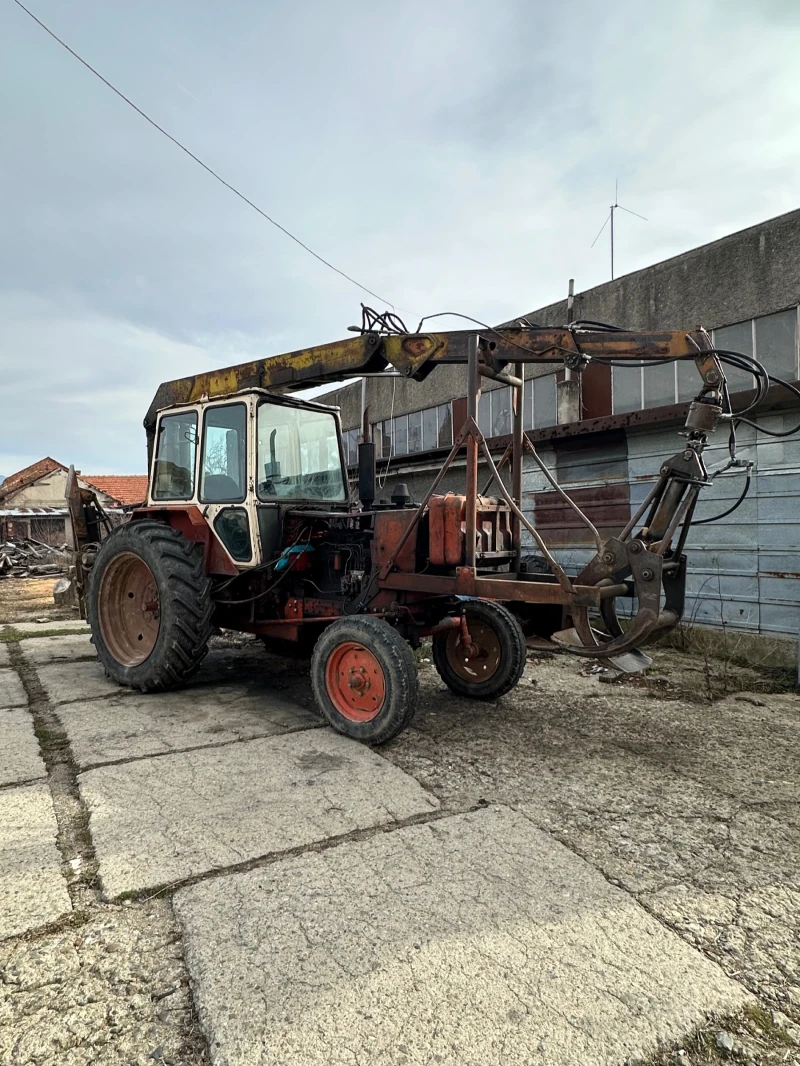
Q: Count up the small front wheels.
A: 2